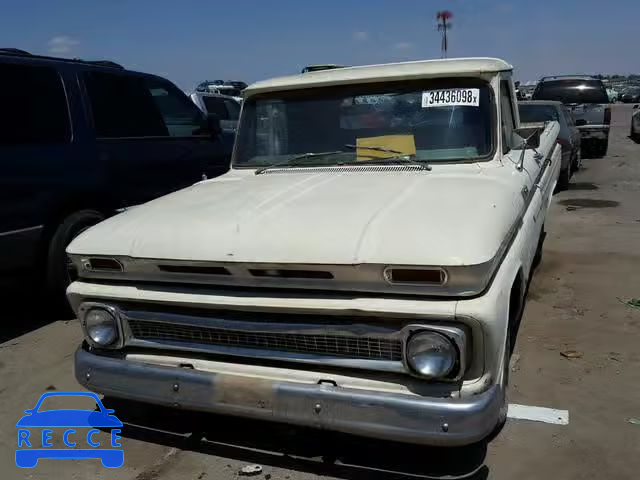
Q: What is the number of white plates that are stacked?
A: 0